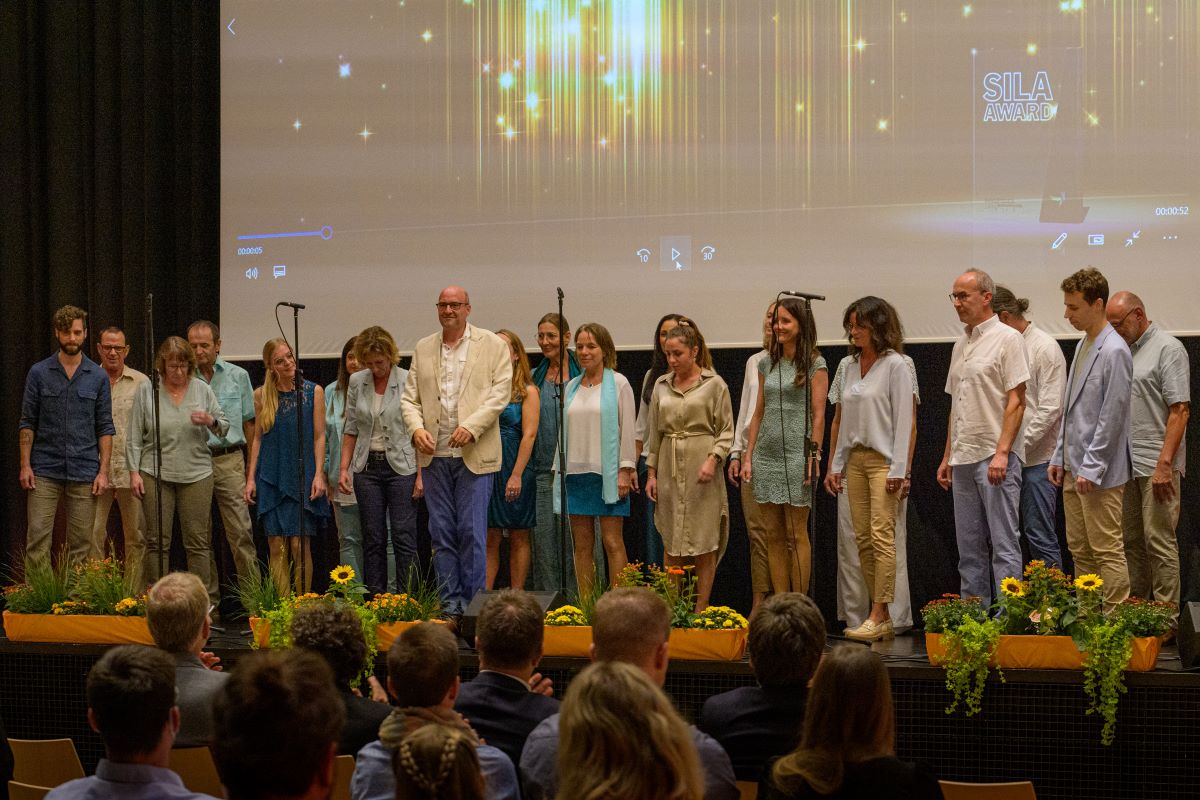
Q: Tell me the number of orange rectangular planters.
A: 4